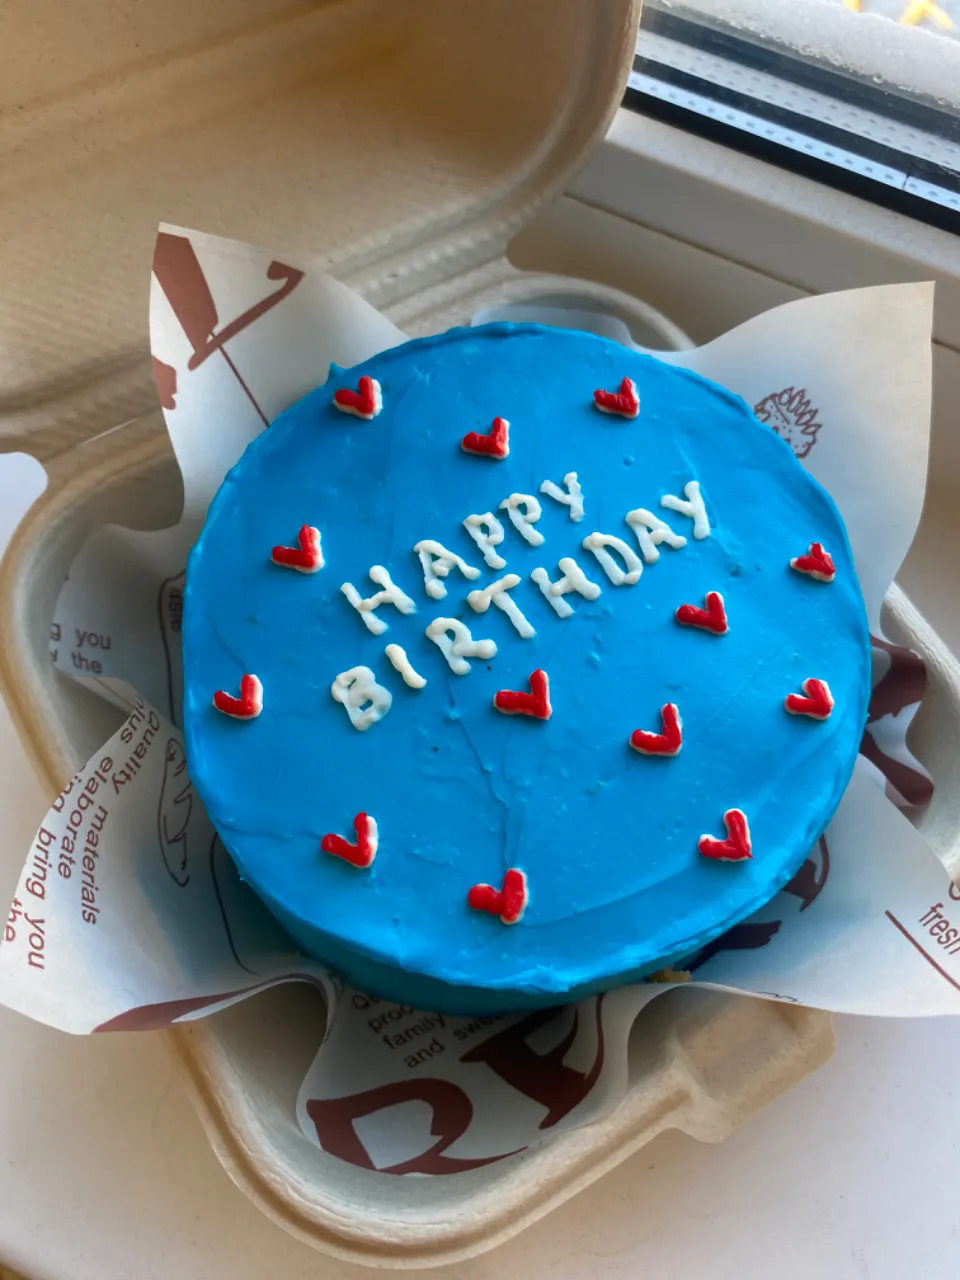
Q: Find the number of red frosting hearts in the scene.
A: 13